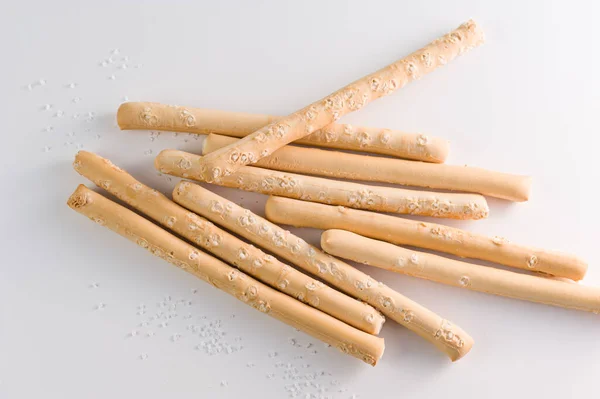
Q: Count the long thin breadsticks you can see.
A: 9